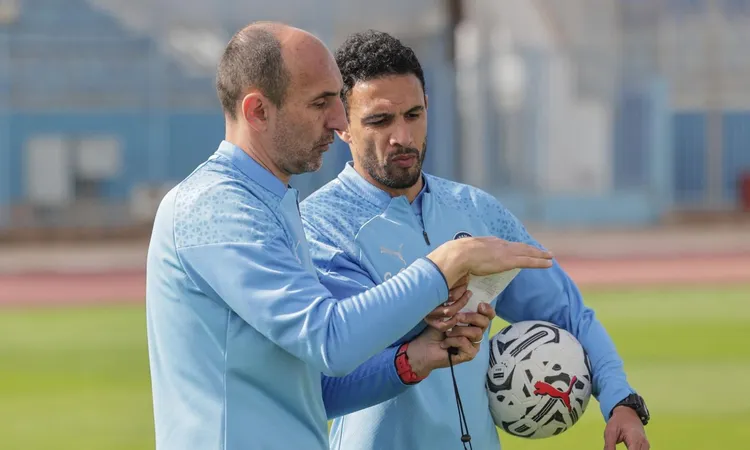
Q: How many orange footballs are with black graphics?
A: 0